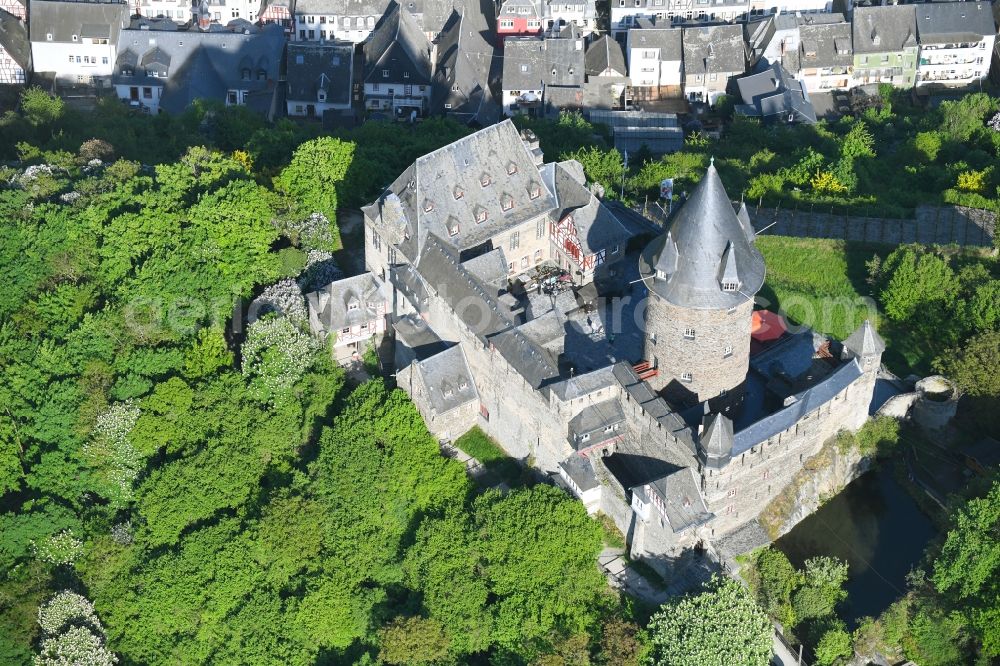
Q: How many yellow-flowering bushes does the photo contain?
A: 3